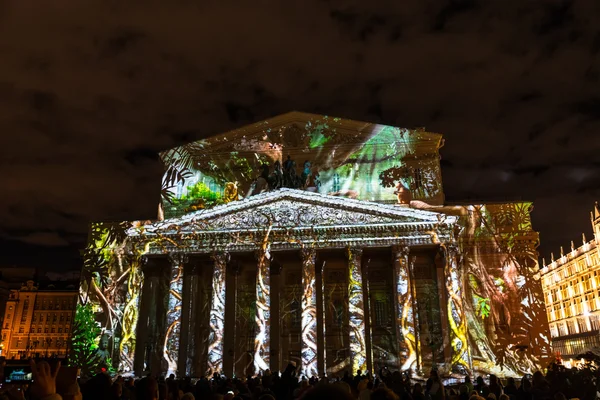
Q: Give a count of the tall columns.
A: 8